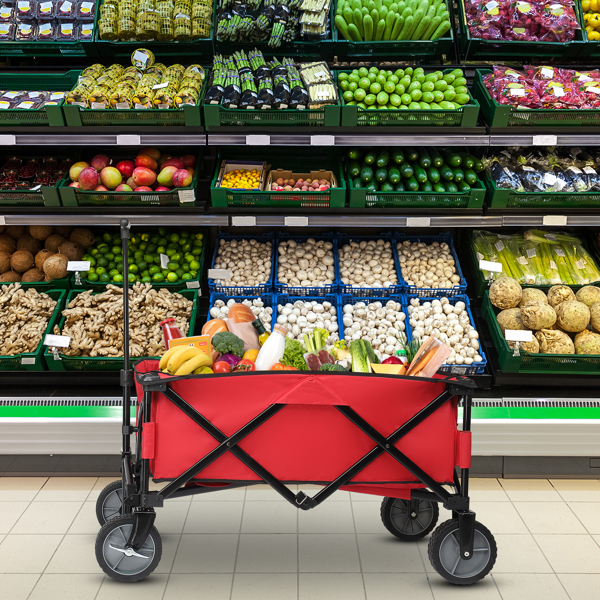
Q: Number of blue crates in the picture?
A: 8